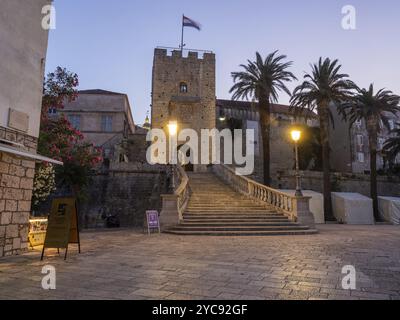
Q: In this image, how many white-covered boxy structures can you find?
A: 3